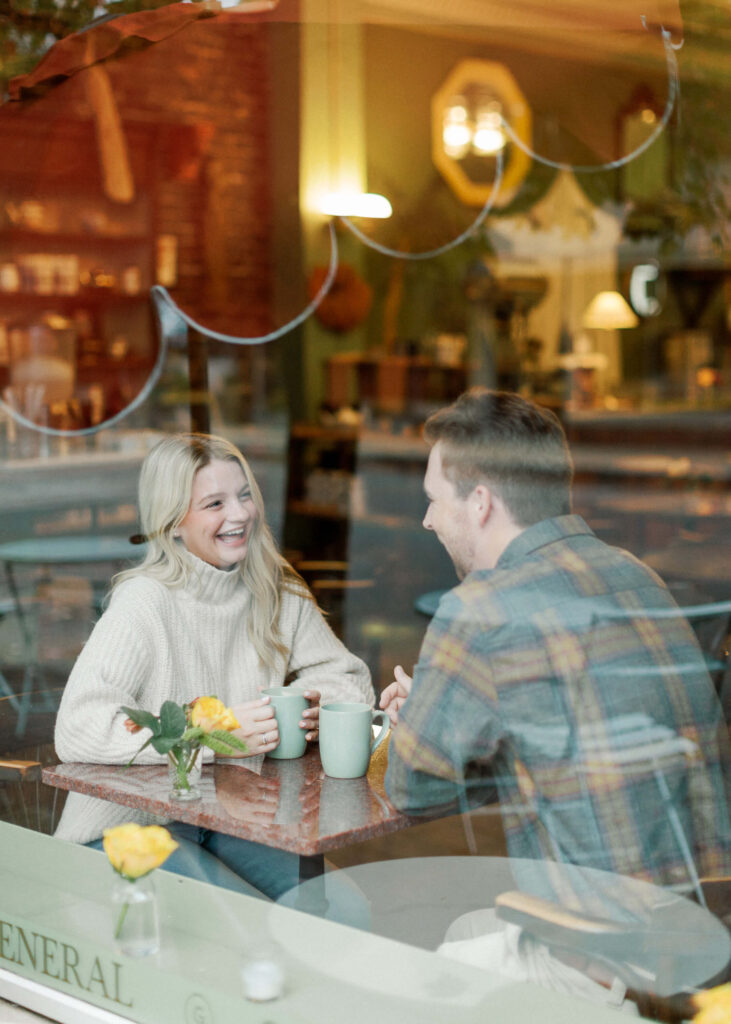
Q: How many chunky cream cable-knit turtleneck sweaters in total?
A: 1